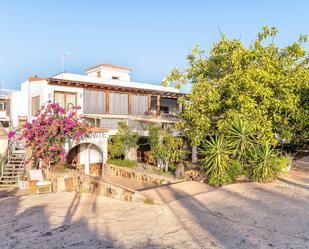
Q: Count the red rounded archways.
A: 0